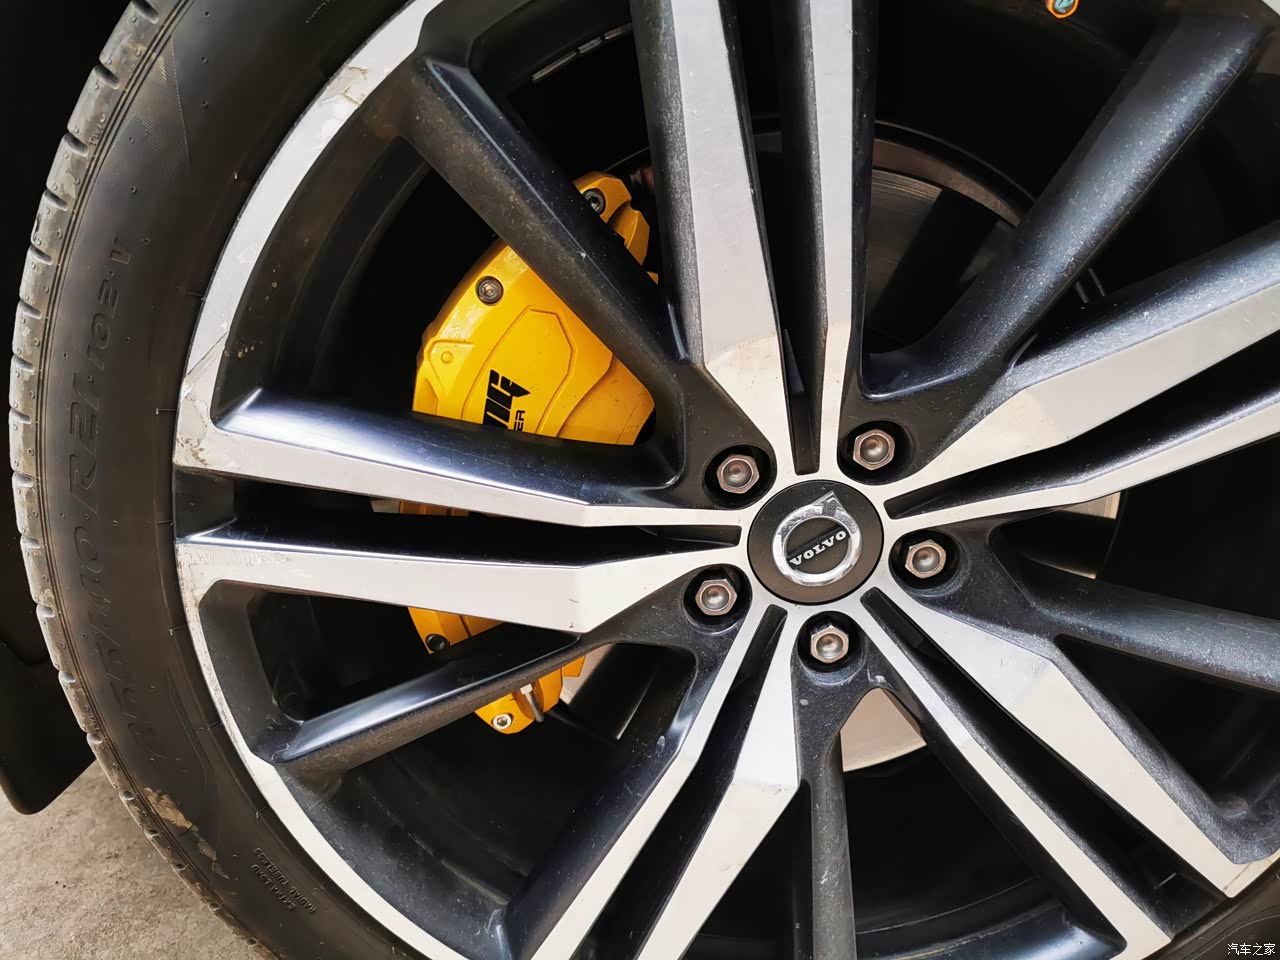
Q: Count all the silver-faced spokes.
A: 10